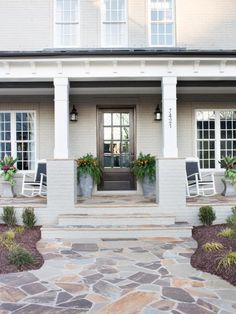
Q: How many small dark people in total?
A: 0